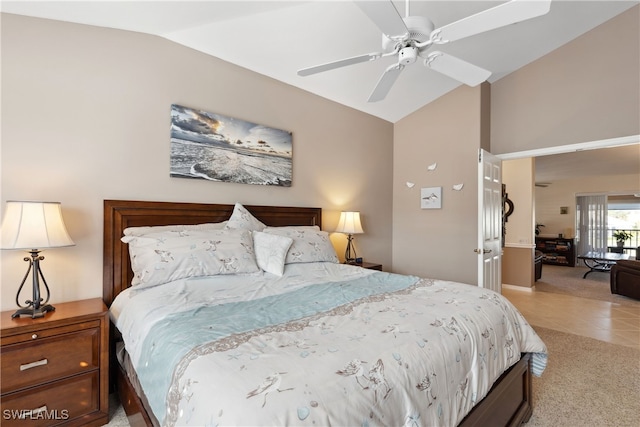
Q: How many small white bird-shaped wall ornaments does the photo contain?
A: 3